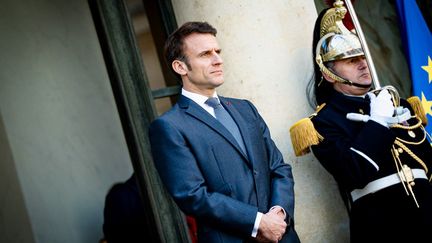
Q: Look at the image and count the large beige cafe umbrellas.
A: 0